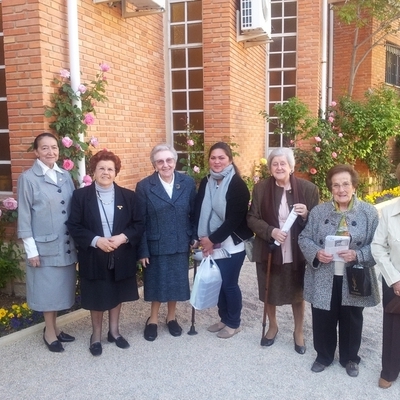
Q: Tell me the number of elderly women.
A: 5